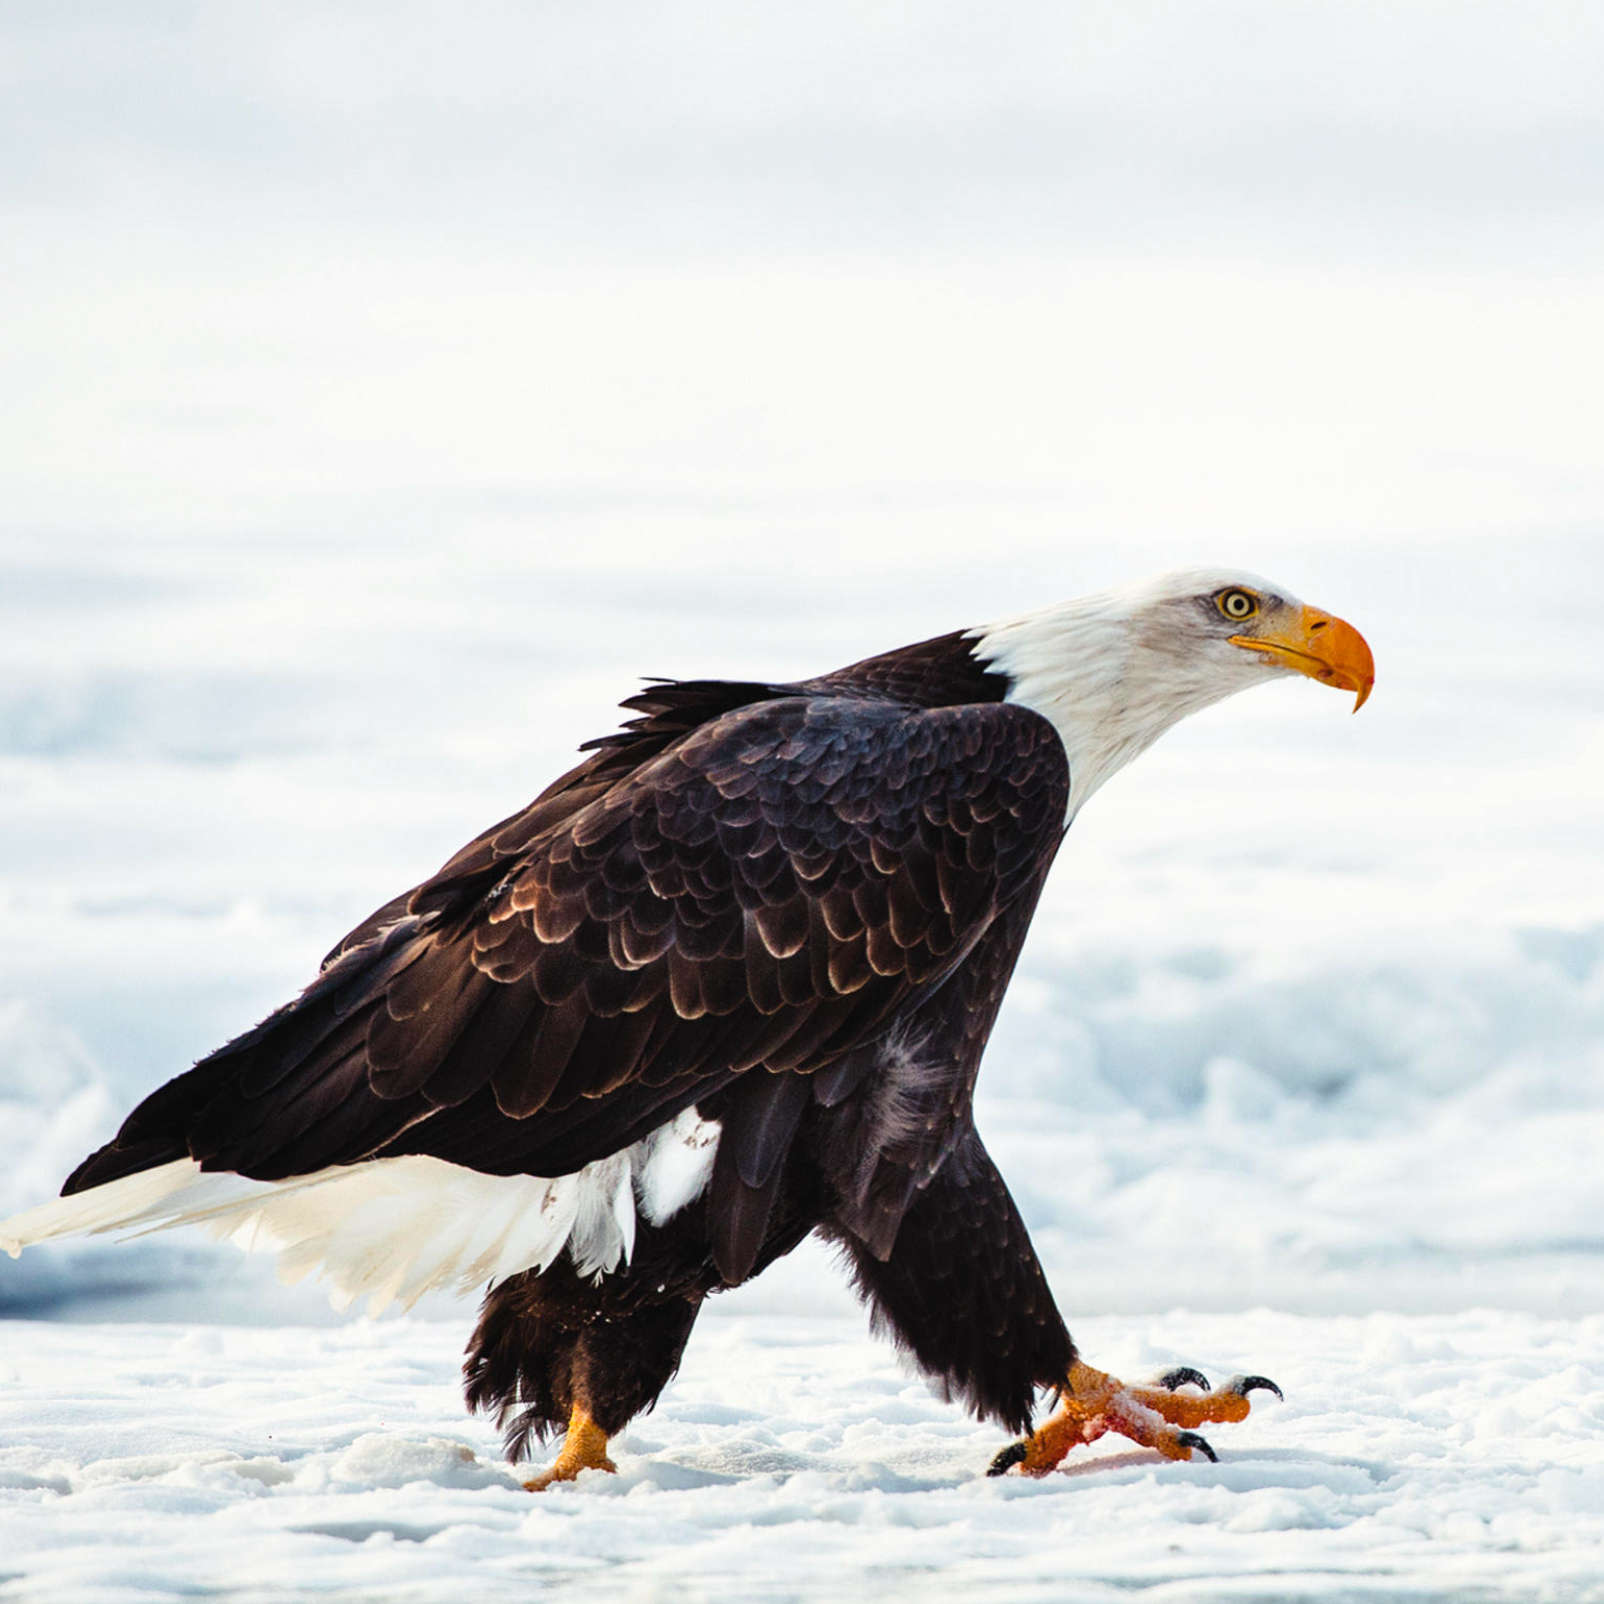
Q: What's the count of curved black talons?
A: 4